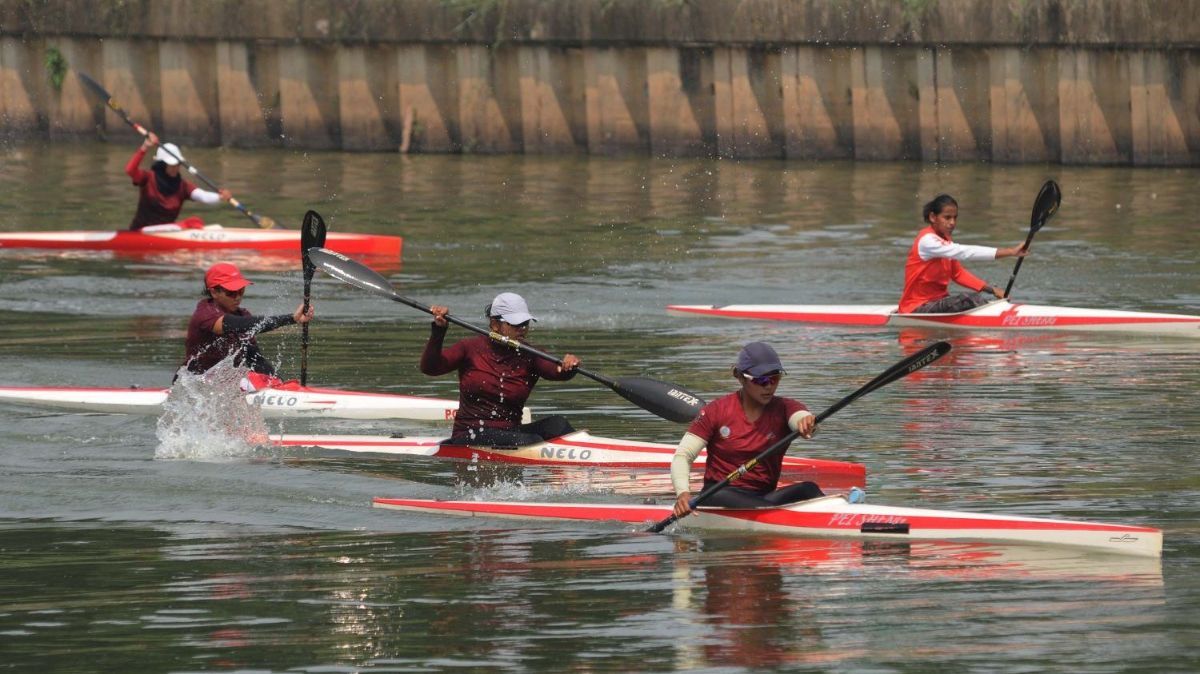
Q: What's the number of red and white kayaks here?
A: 5